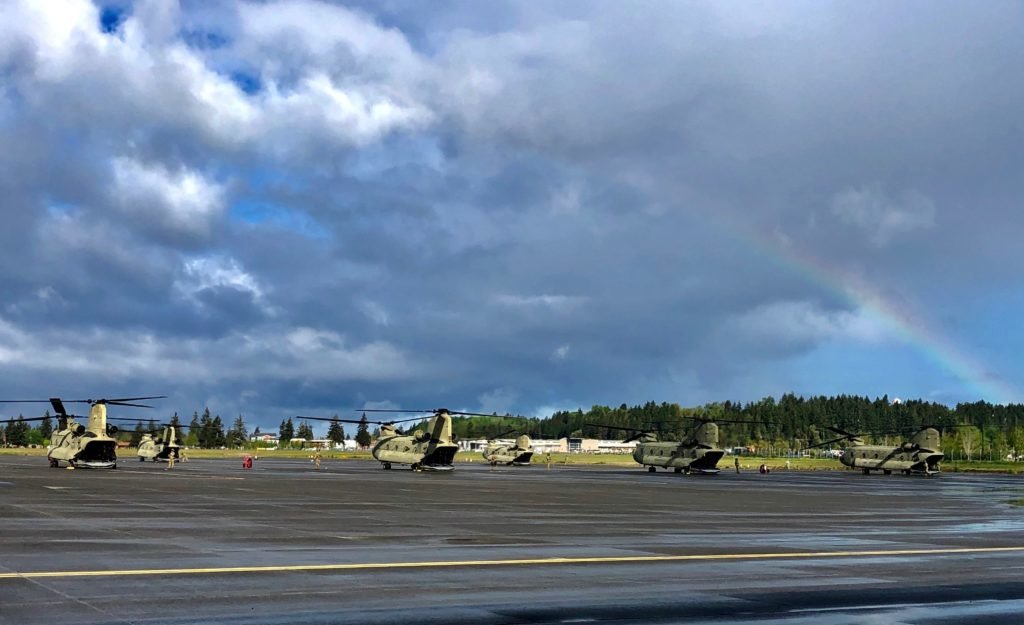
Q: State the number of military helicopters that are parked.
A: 6